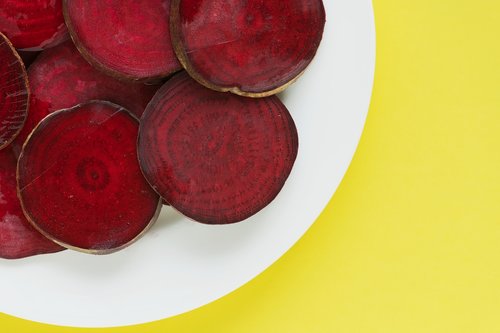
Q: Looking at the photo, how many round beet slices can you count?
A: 8